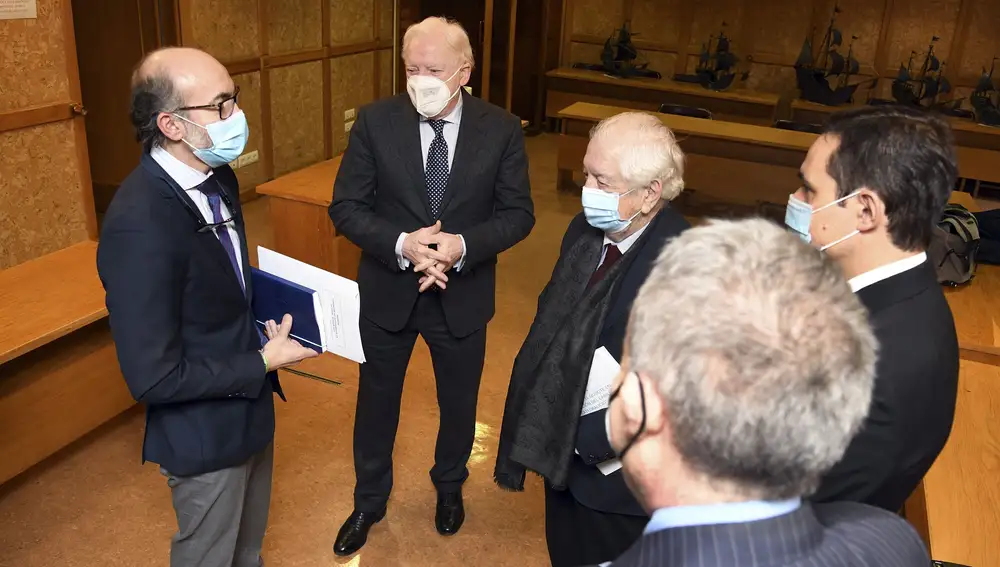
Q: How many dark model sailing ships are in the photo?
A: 5